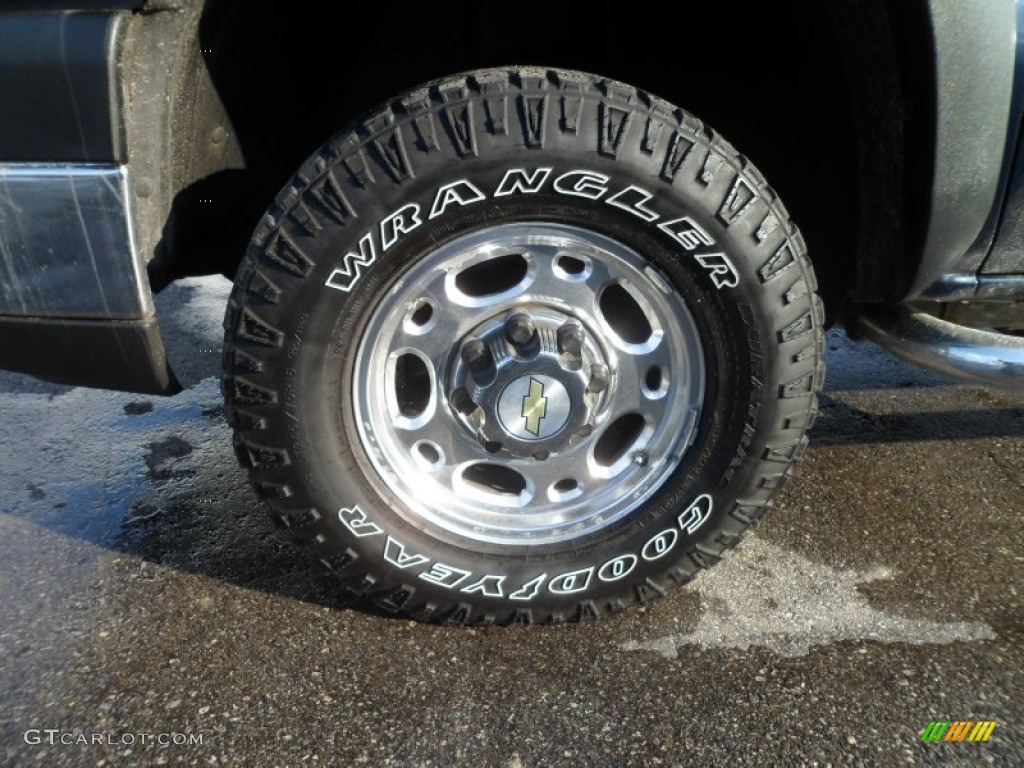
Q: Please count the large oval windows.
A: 5